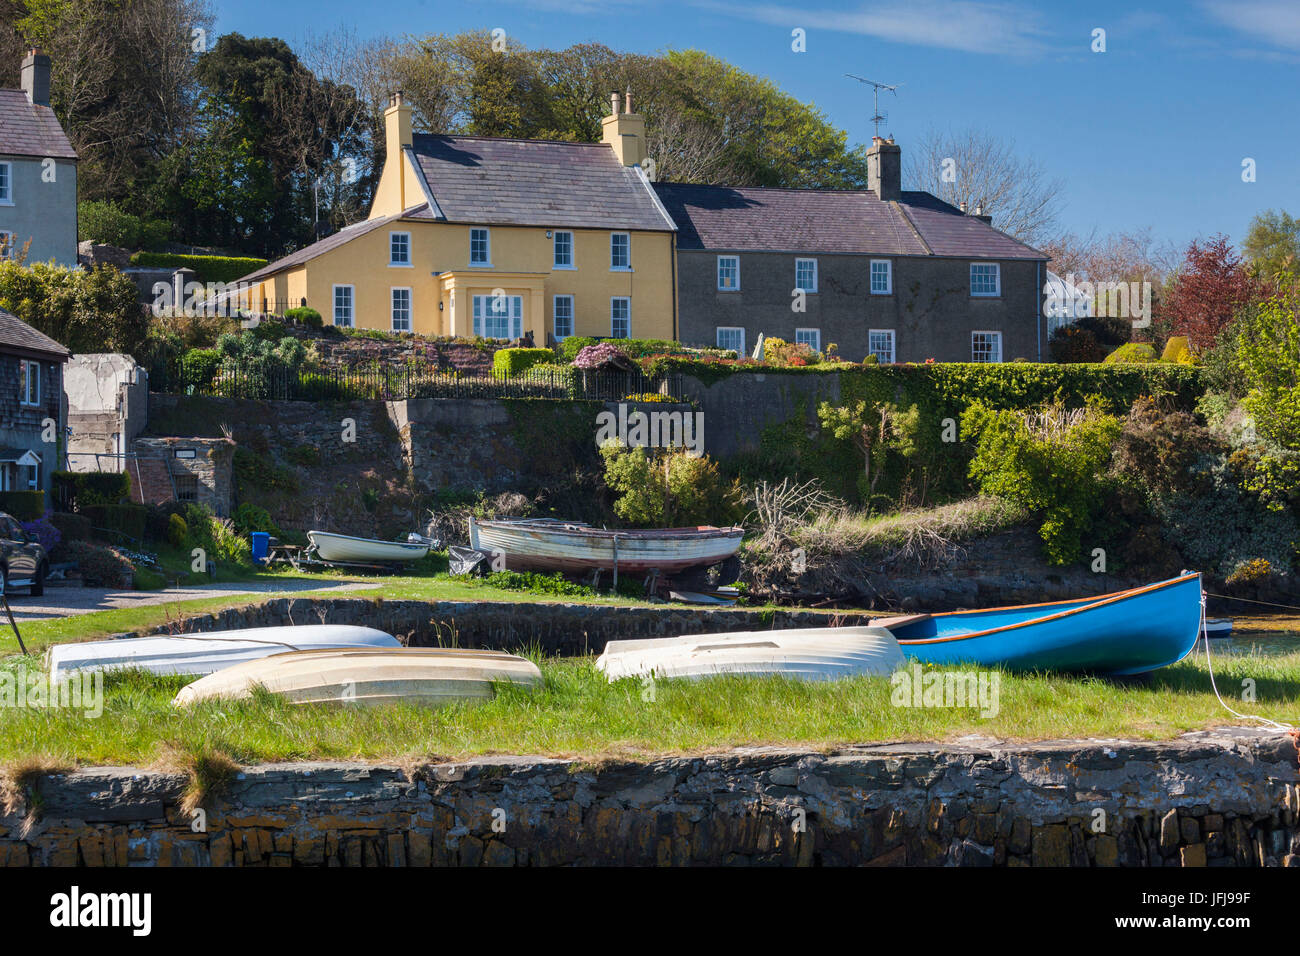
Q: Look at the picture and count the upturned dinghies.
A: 3